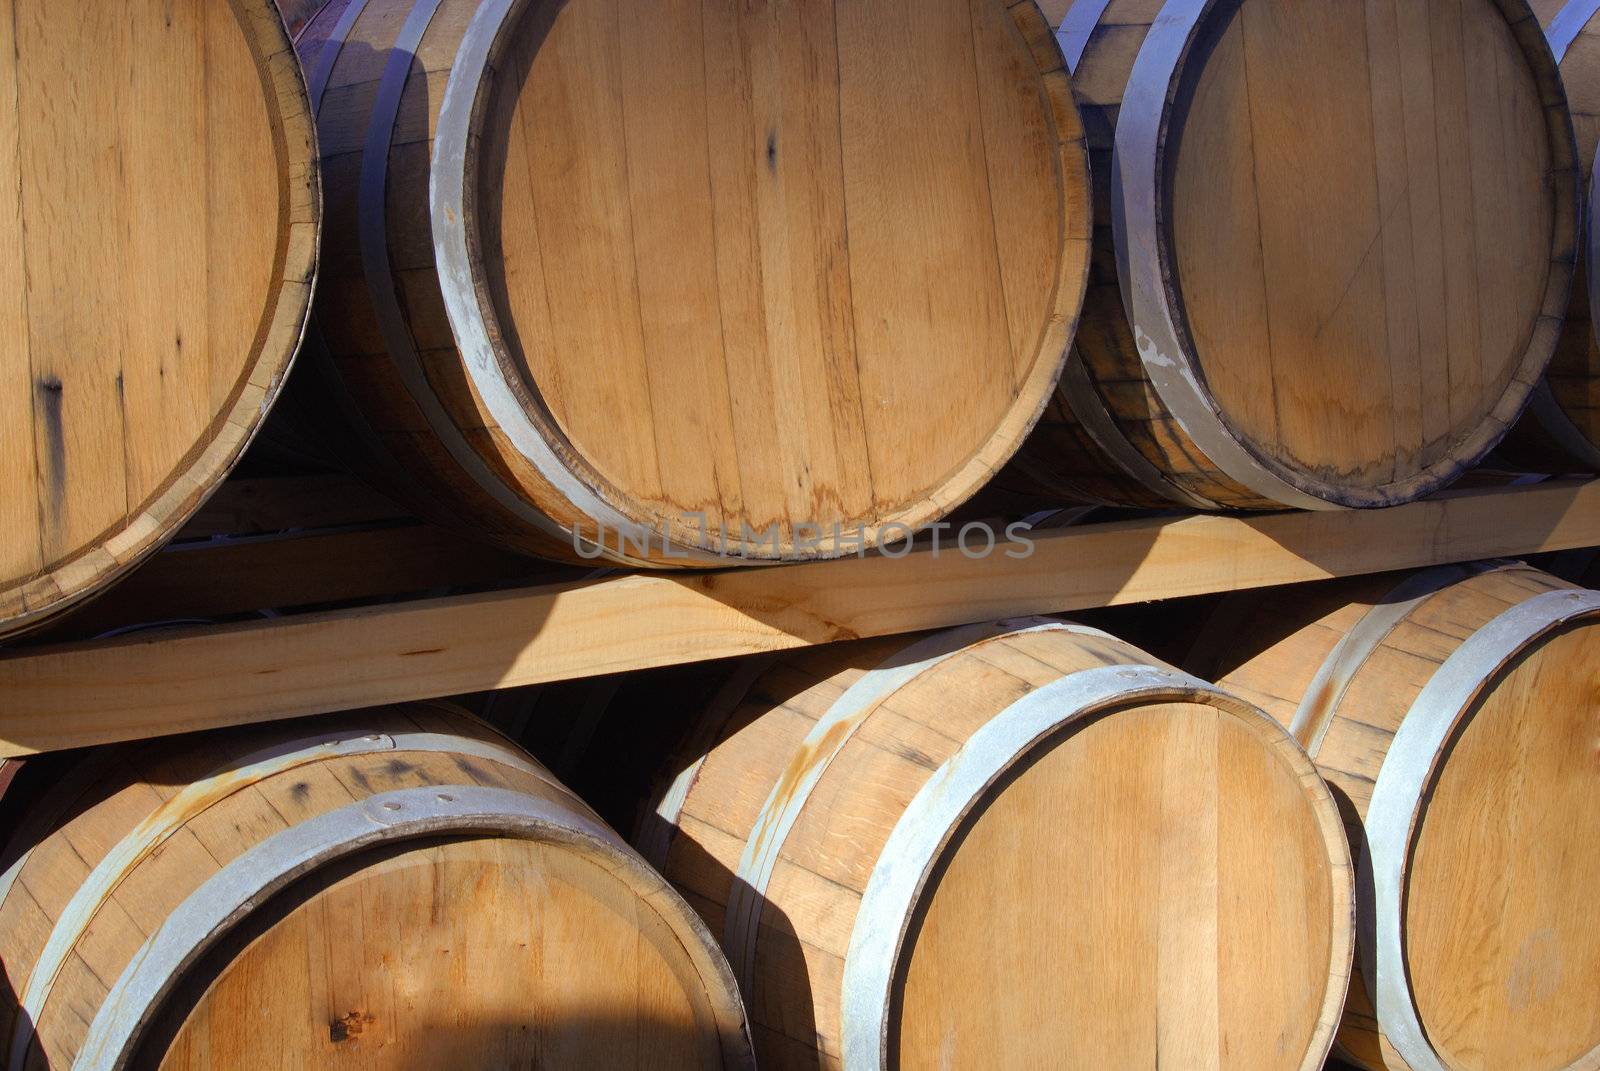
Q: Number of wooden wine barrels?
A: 7